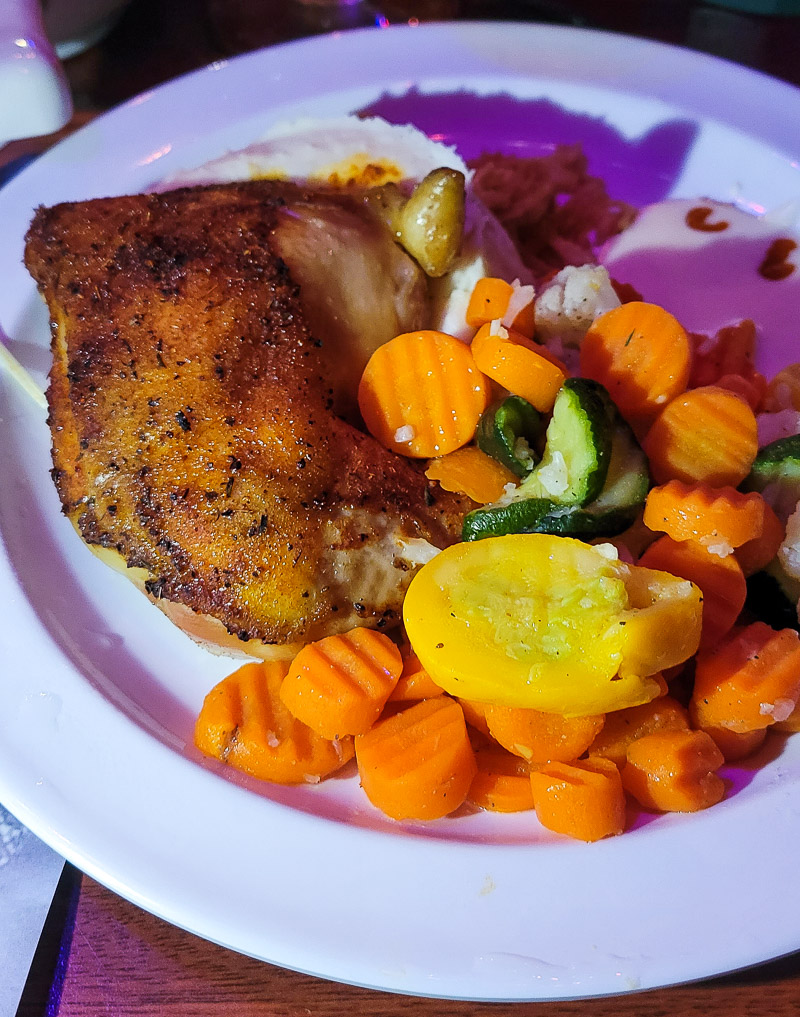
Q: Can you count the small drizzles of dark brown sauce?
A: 2